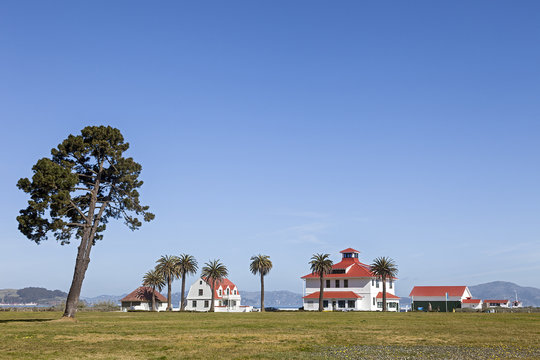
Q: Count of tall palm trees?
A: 7